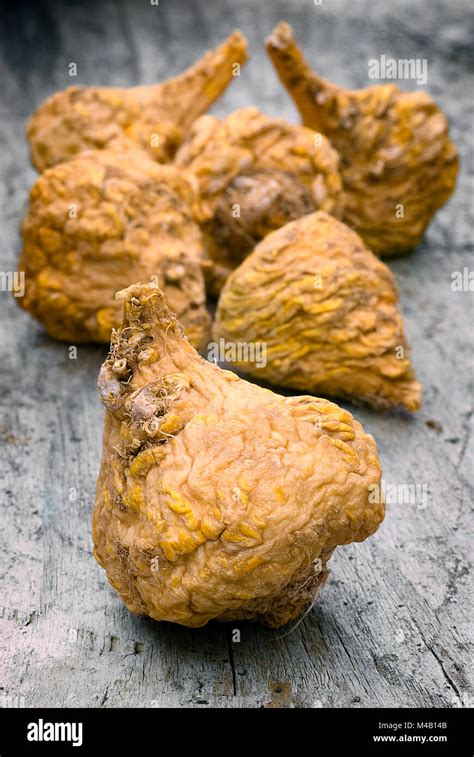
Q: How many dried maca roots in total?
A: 6